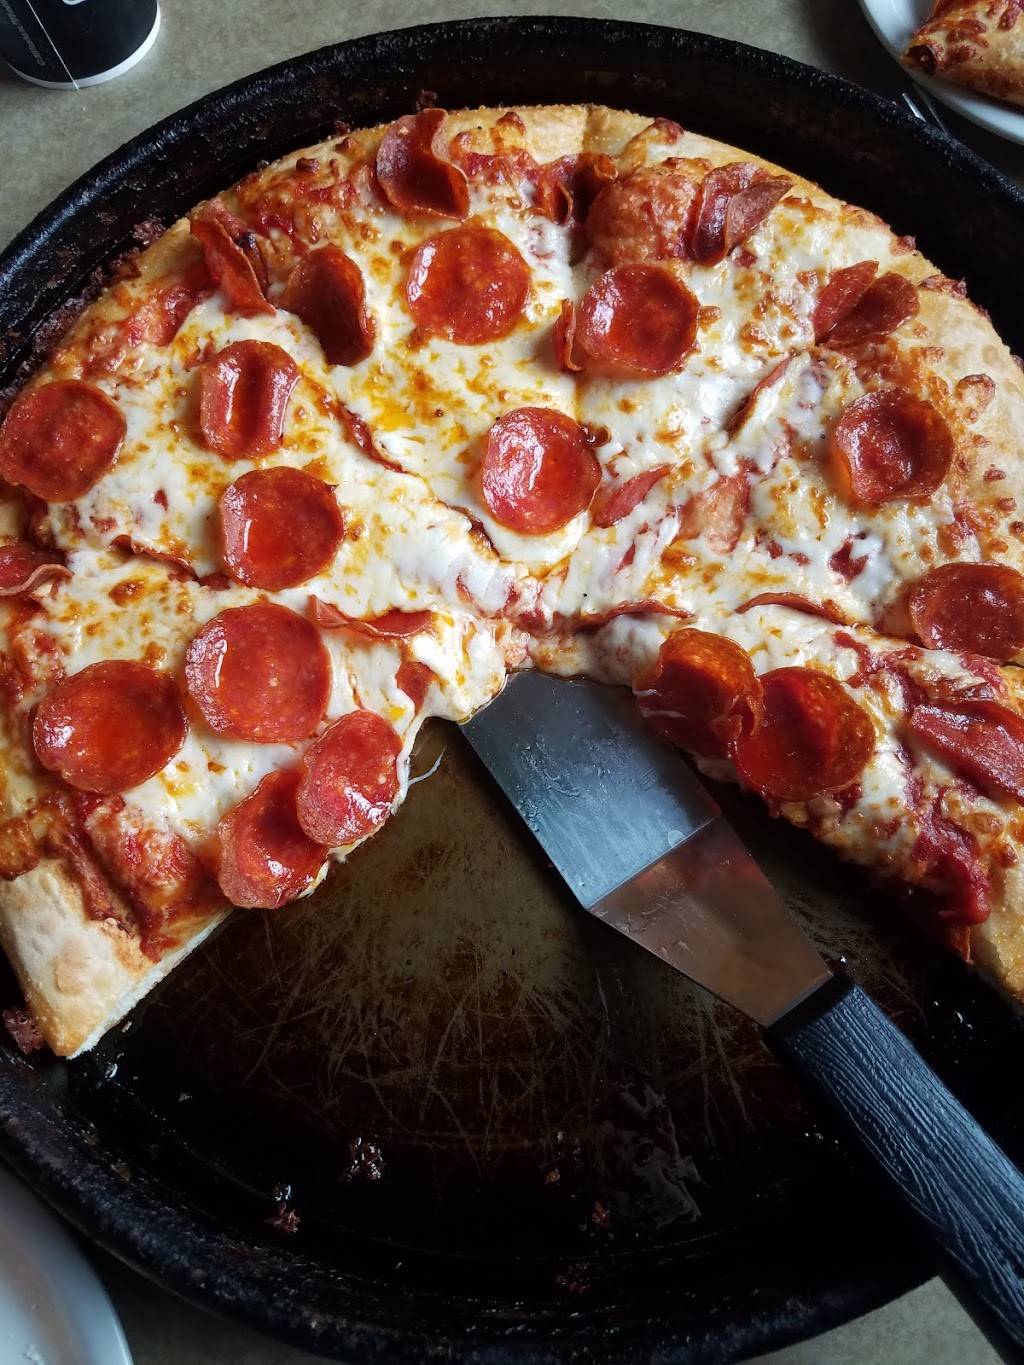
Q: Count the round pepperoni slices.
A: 14